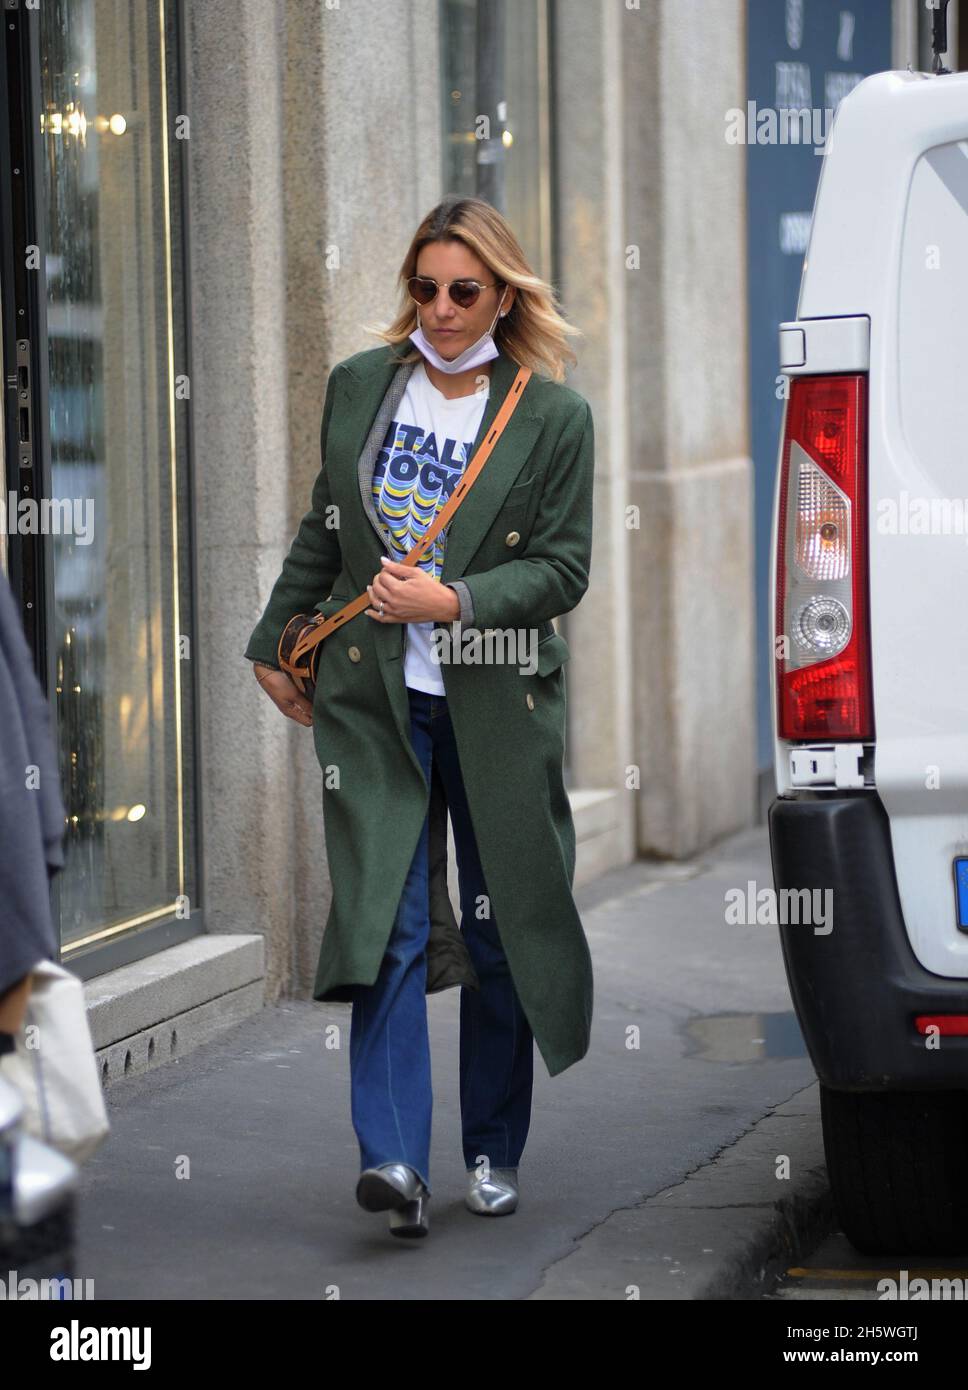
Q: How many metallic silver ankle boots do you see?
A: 2